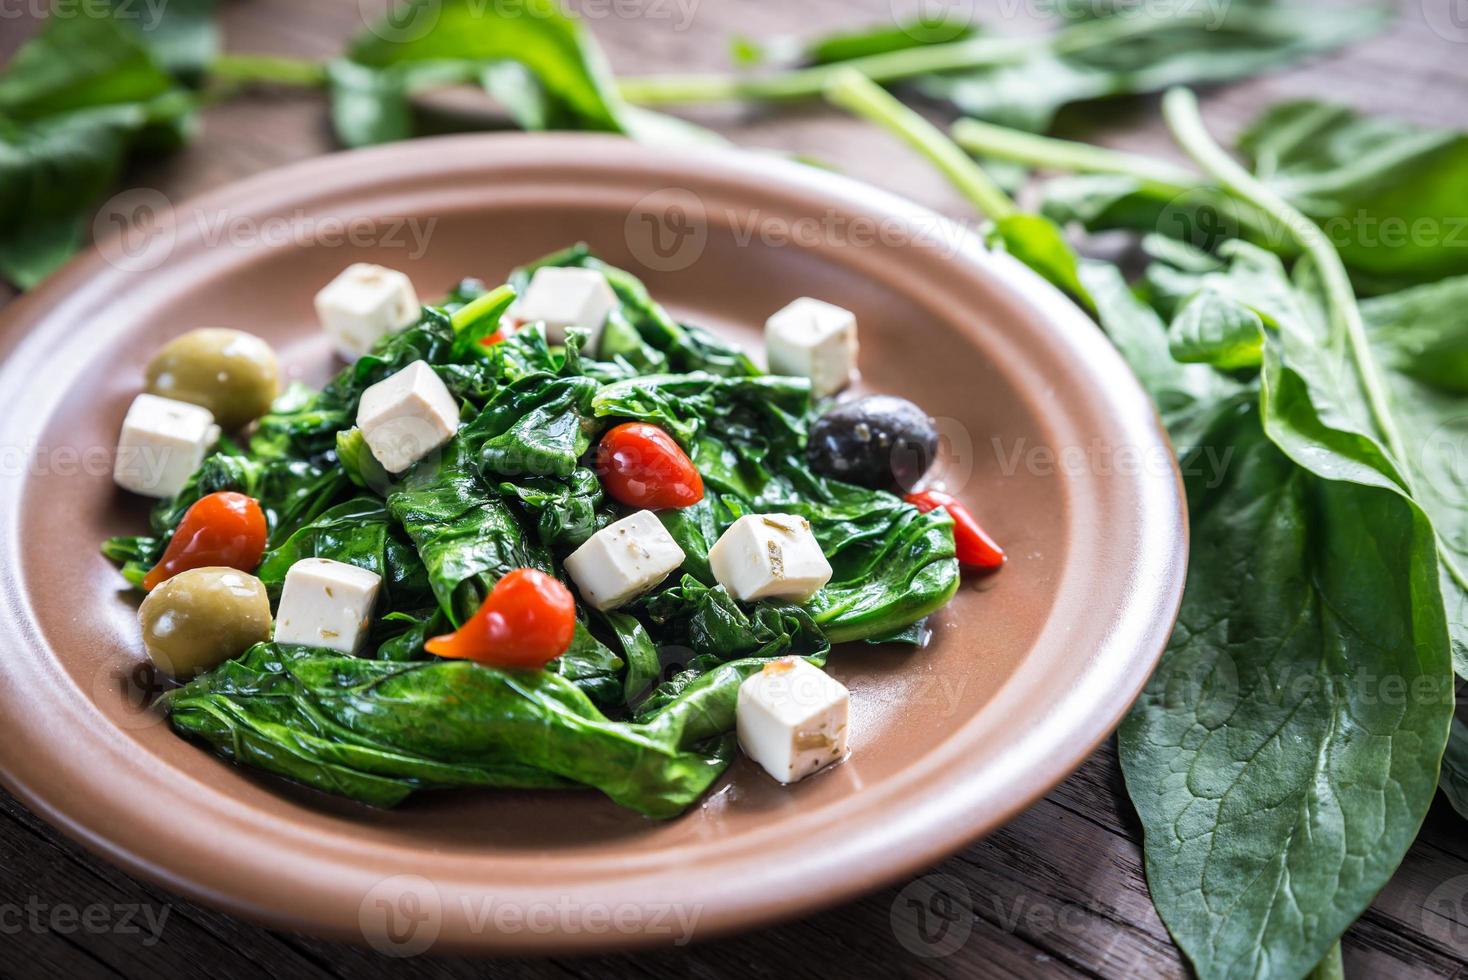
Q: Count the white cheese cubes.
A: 9